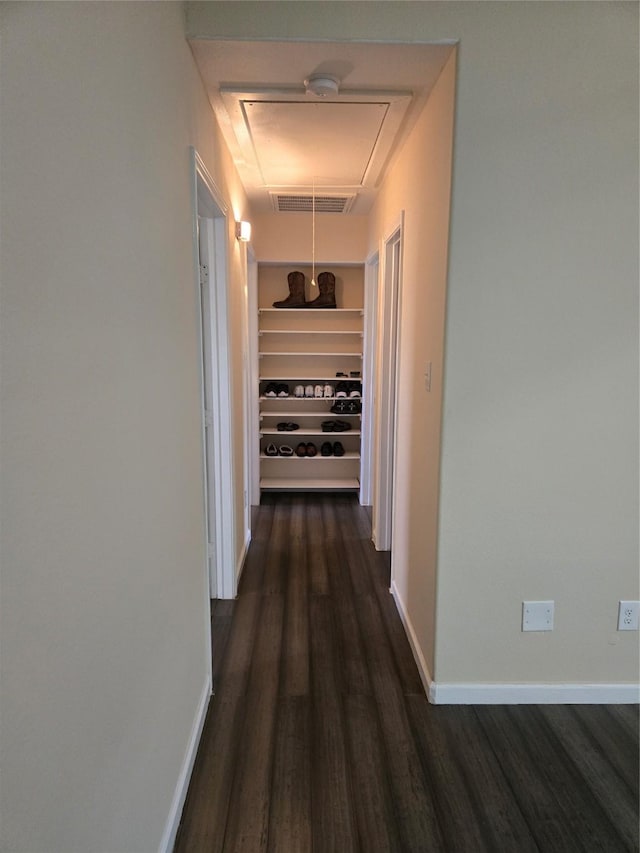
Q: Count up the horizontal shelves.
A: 9